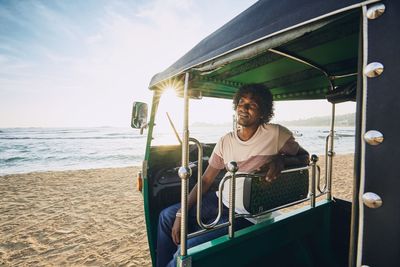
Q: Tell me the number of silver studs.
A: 4